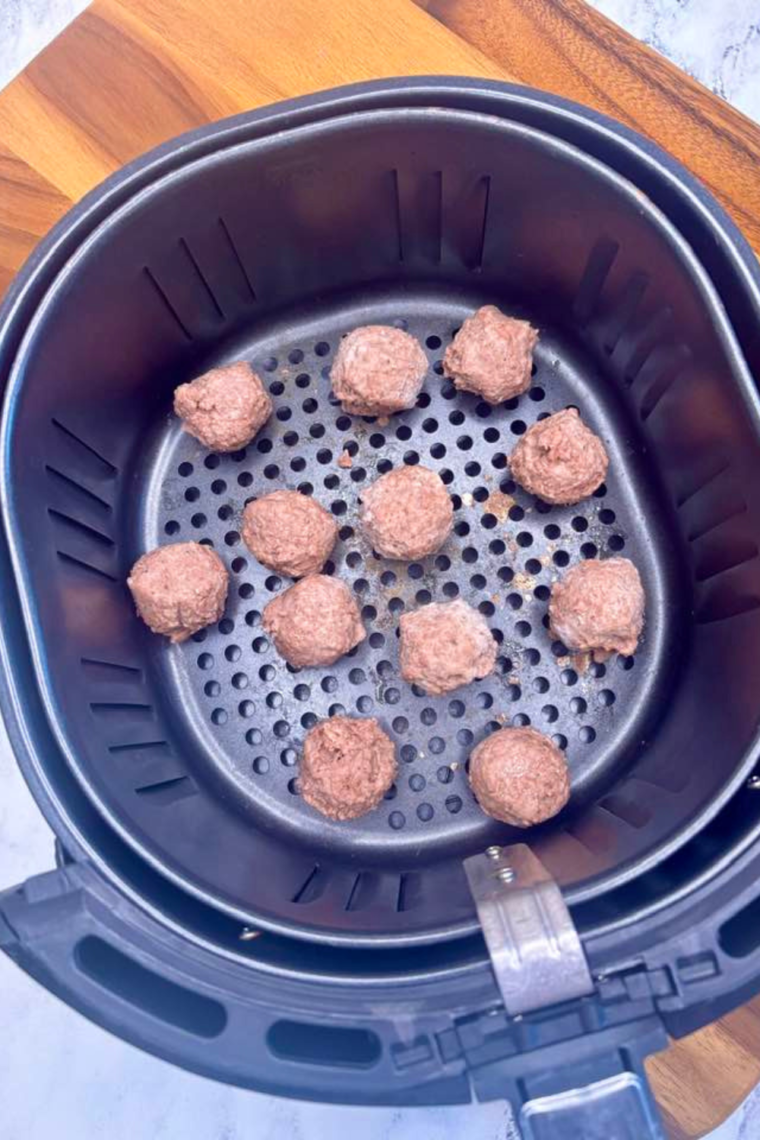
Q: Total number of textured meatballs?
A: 12